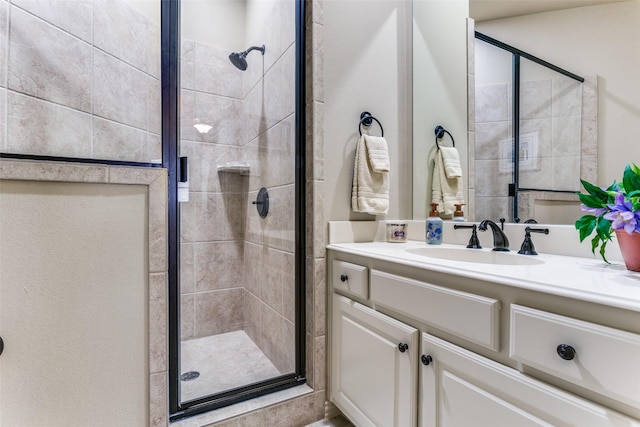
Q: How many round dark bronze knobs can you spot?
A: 4